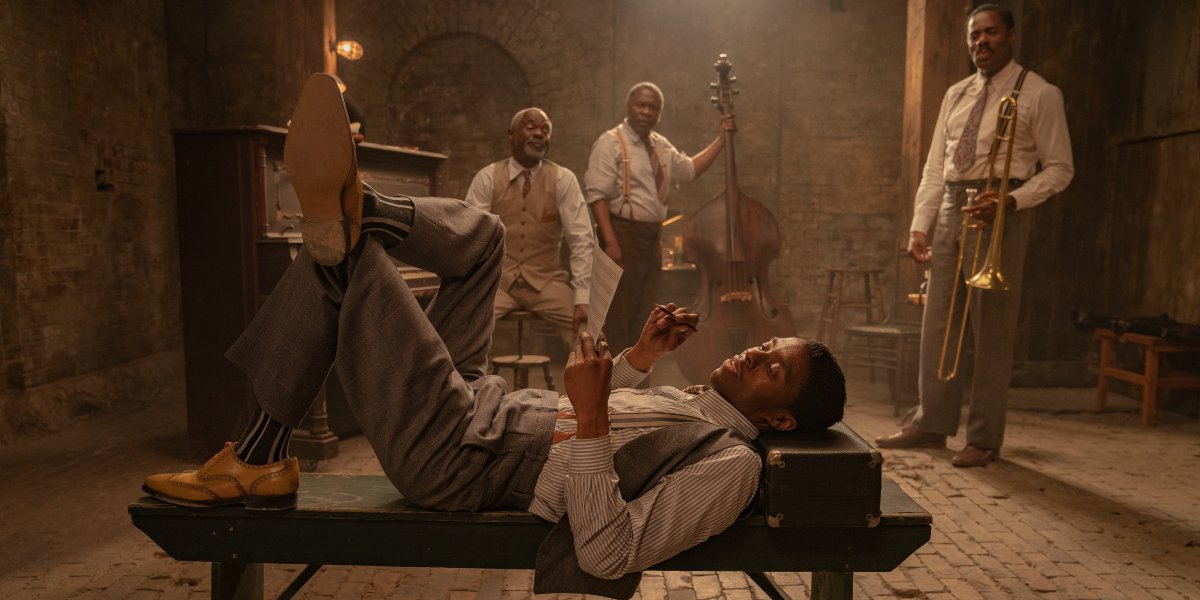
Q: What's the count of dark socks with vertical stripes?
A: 2